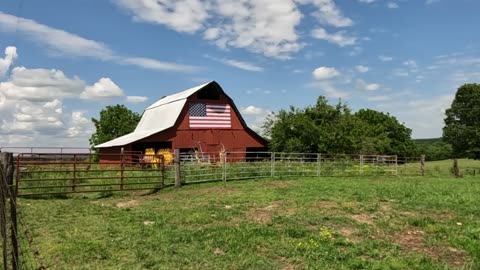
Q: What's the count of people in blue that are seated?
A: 0